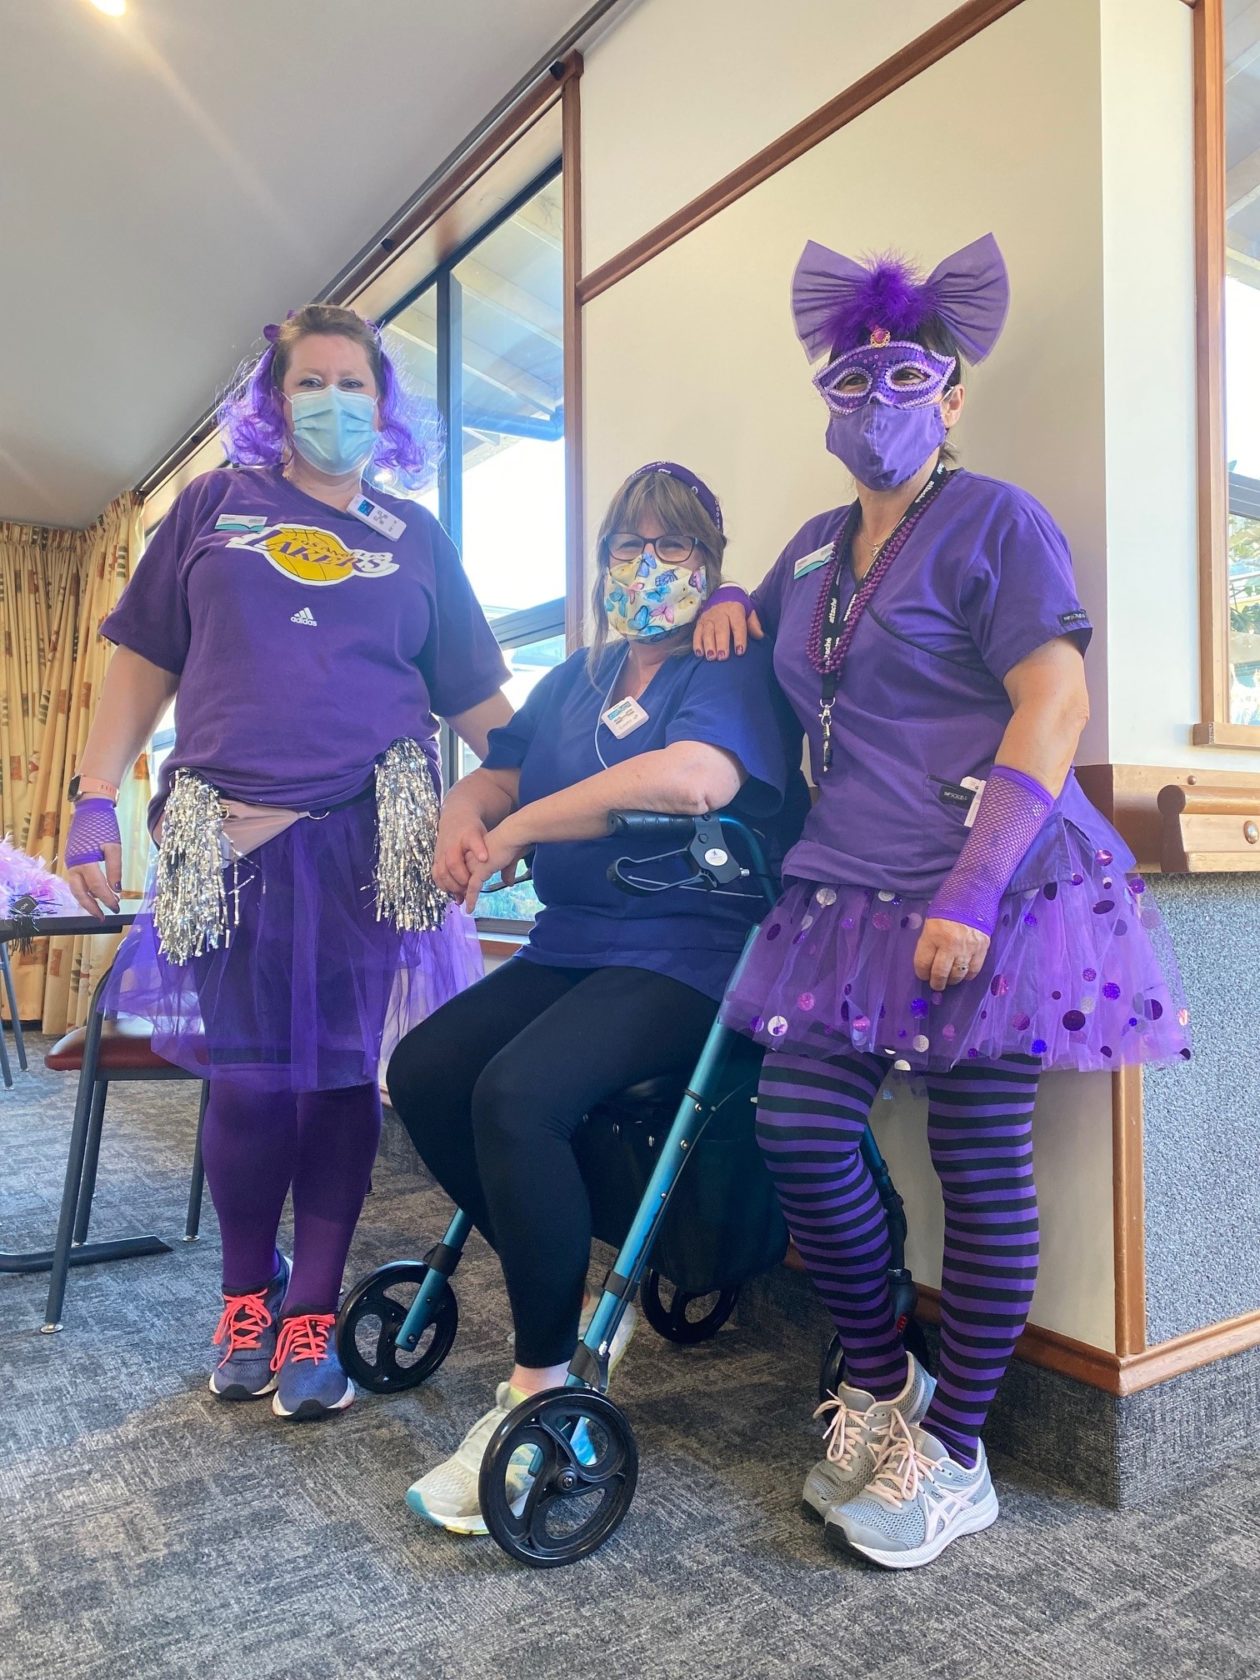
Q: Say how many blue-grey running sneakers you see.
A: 2